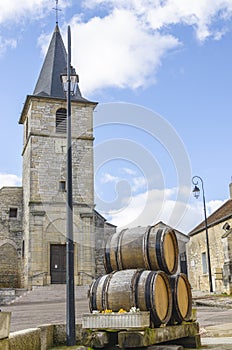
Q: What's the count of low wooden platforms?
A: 1